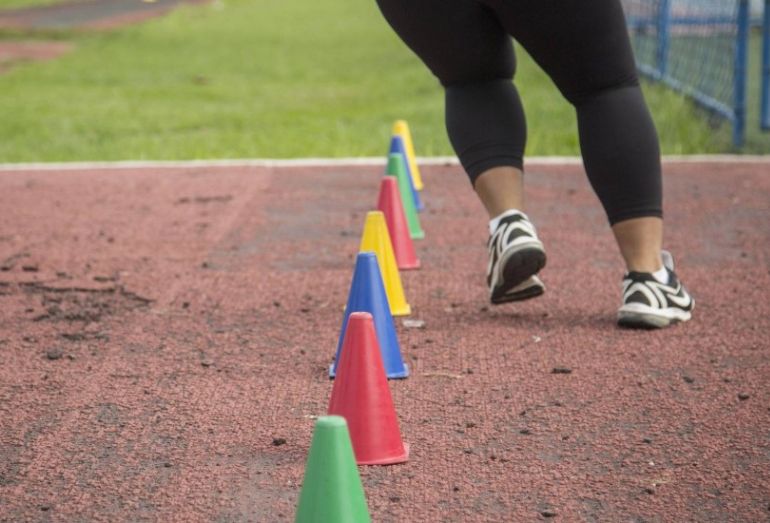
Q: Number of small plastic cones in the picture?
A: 8